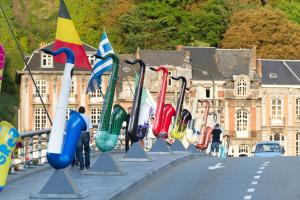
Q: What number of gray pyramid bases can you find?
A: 6